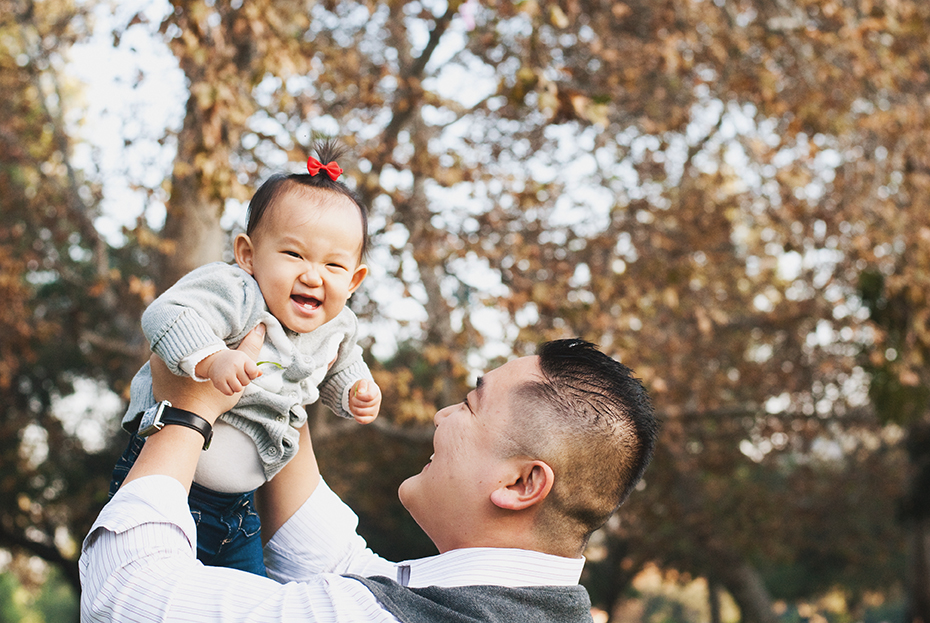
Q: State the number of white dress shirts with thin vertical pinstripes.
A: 1